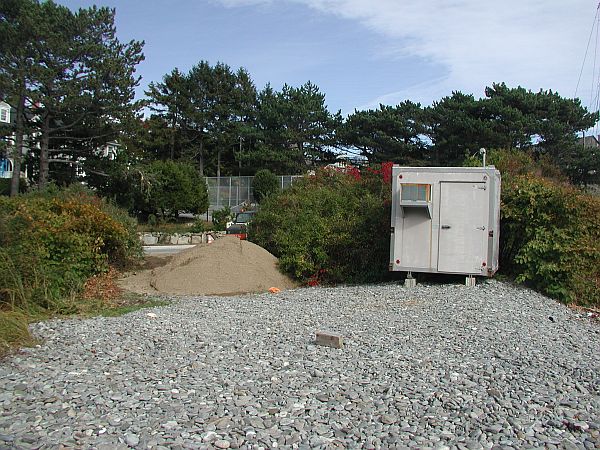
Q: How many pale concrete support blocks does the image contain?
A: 2